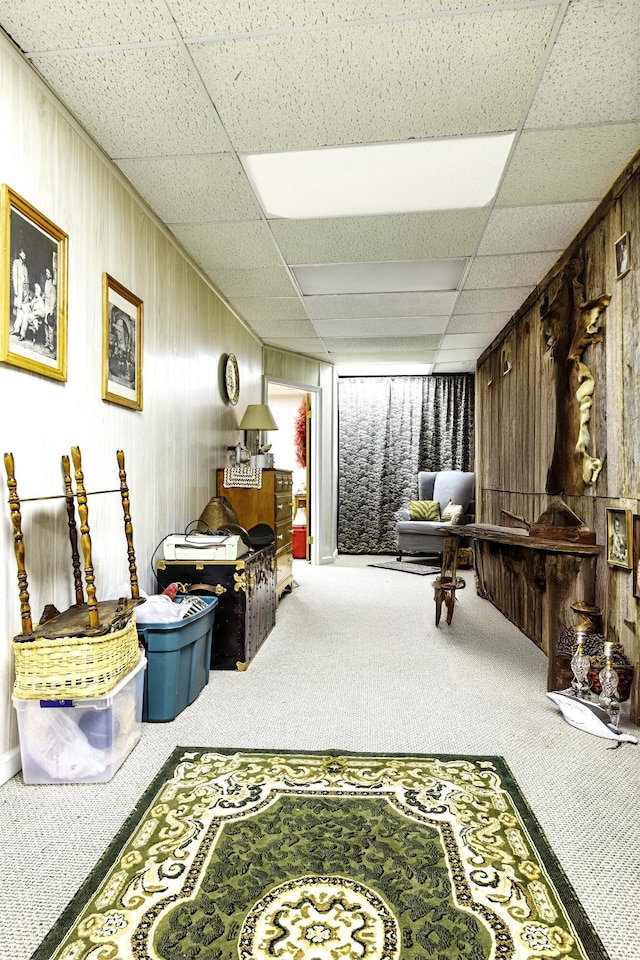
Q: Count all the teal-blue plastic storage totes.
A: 1